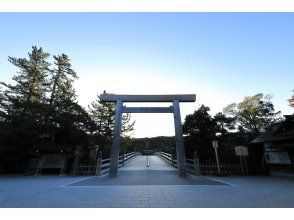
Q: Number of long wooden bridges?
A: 1